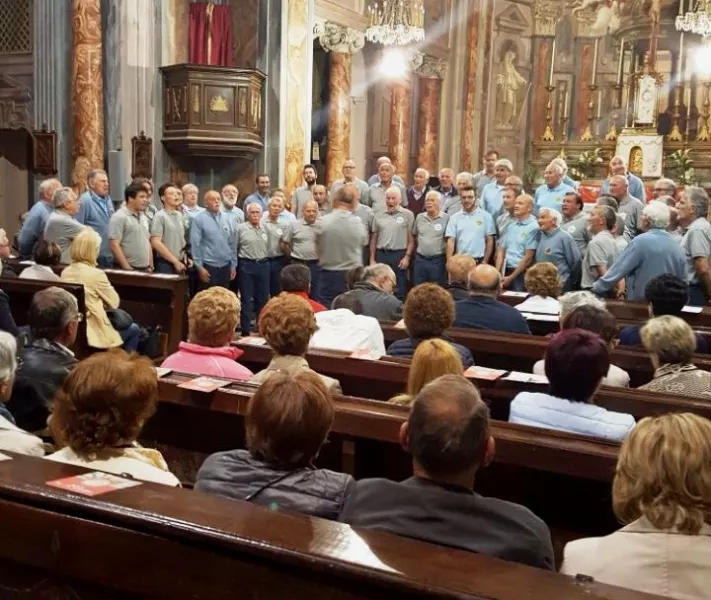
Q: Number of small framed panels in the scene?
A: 2